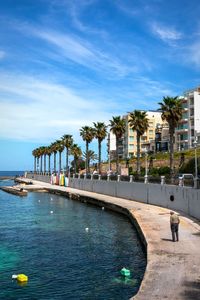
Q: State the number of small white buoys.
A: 5